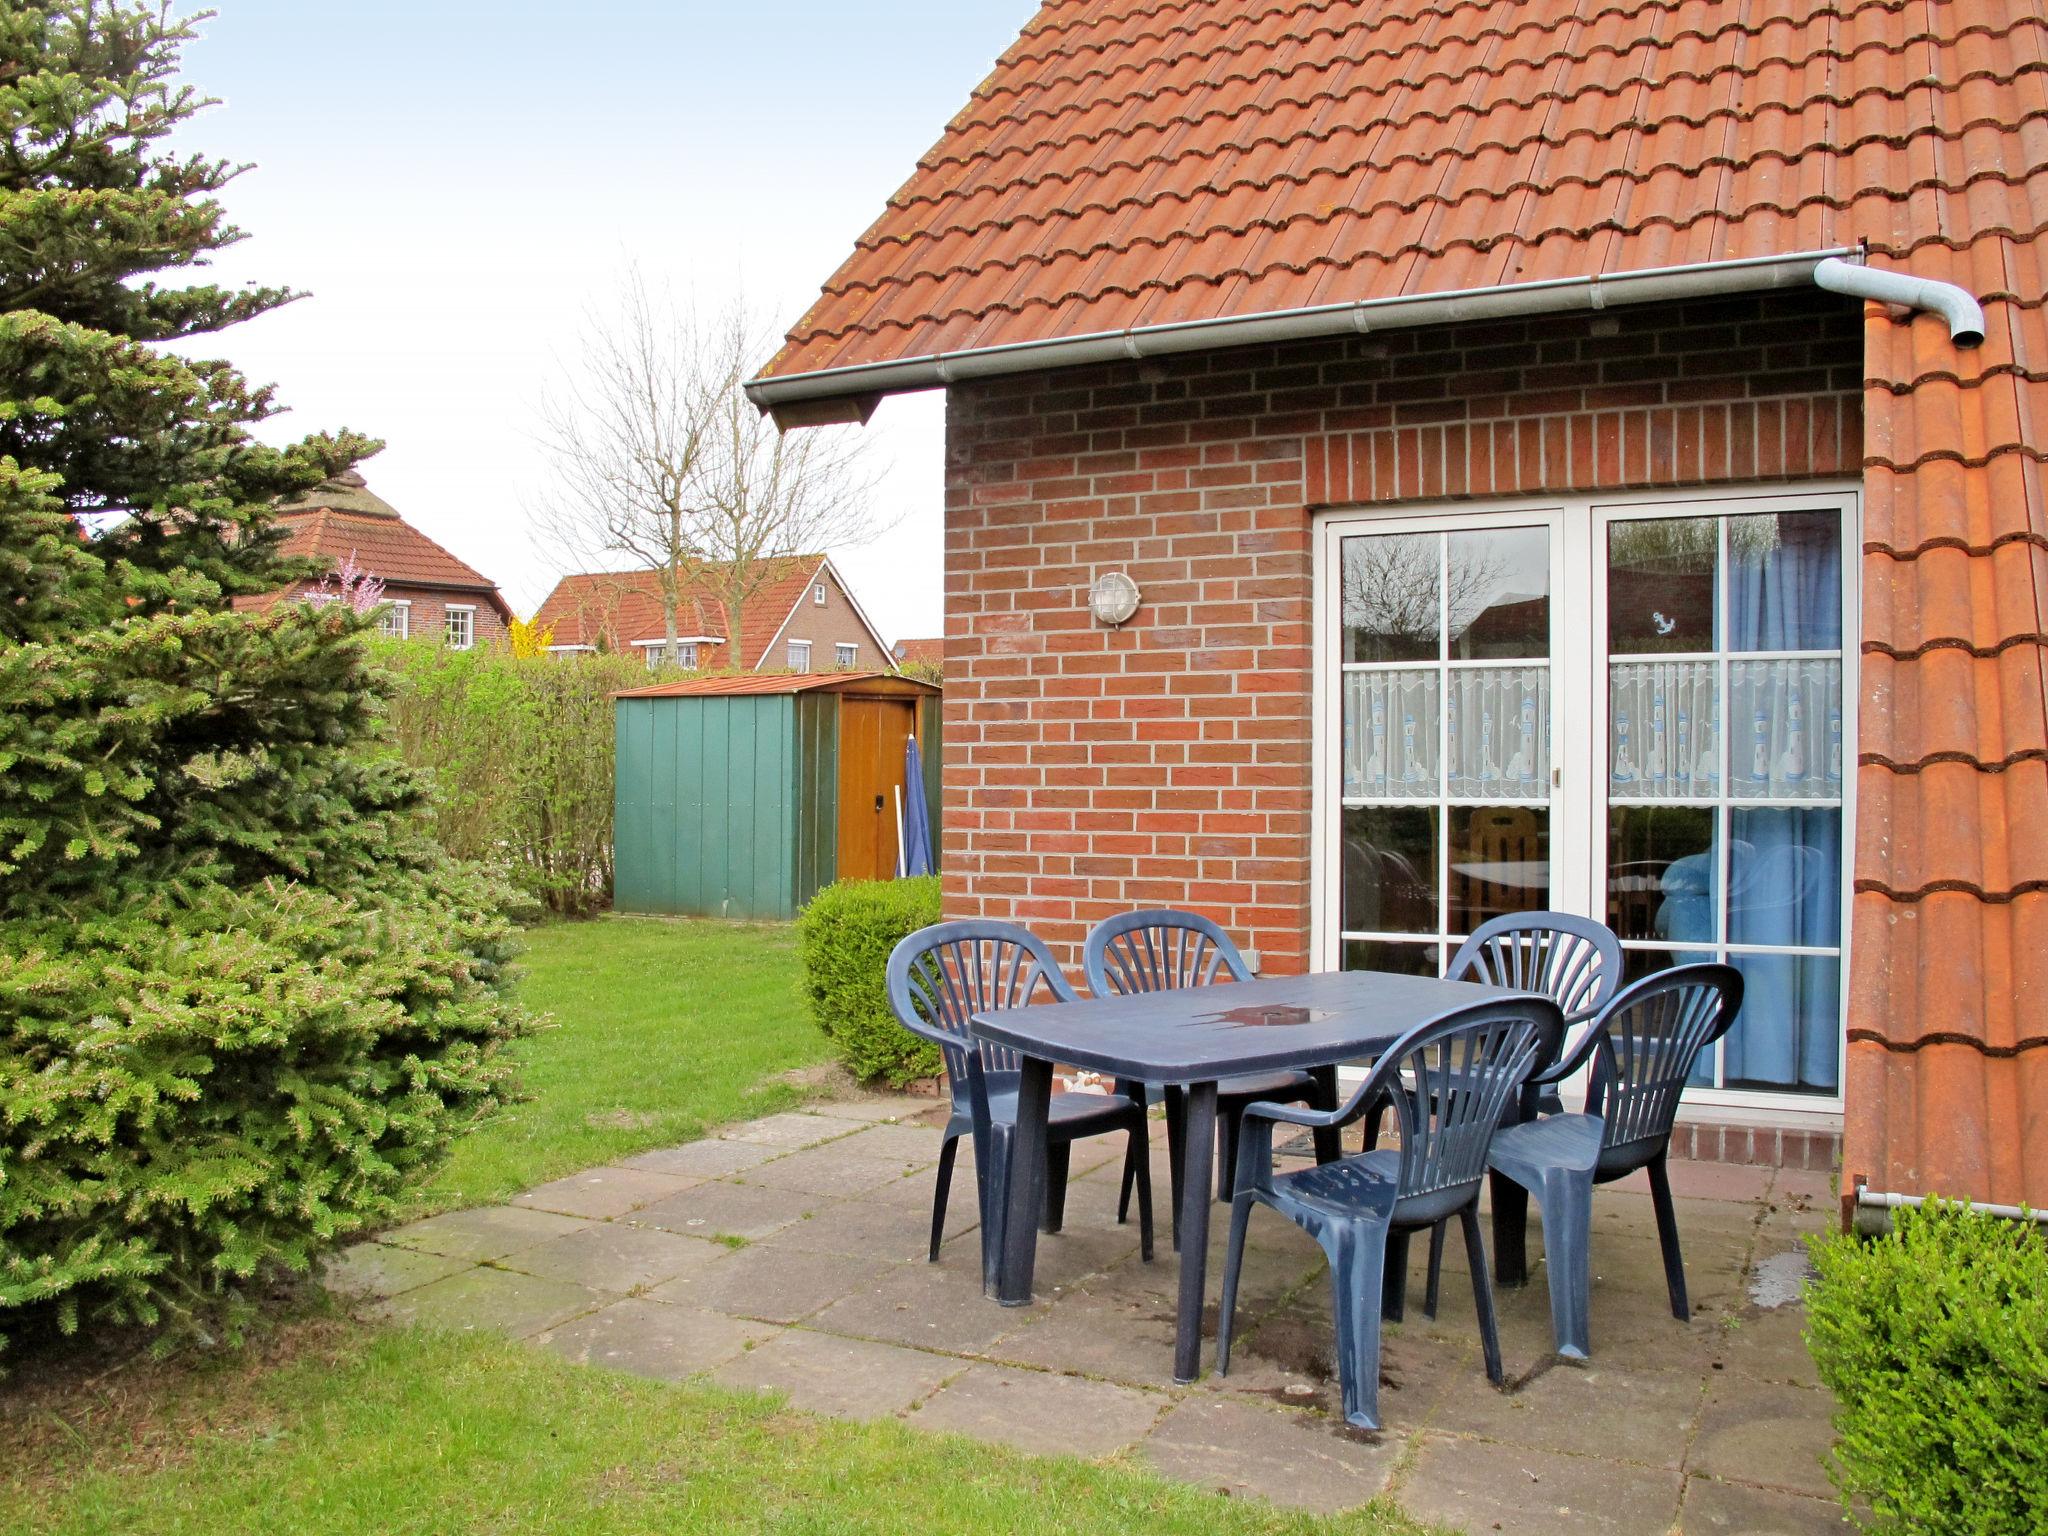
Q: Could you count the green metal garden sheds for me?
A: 1